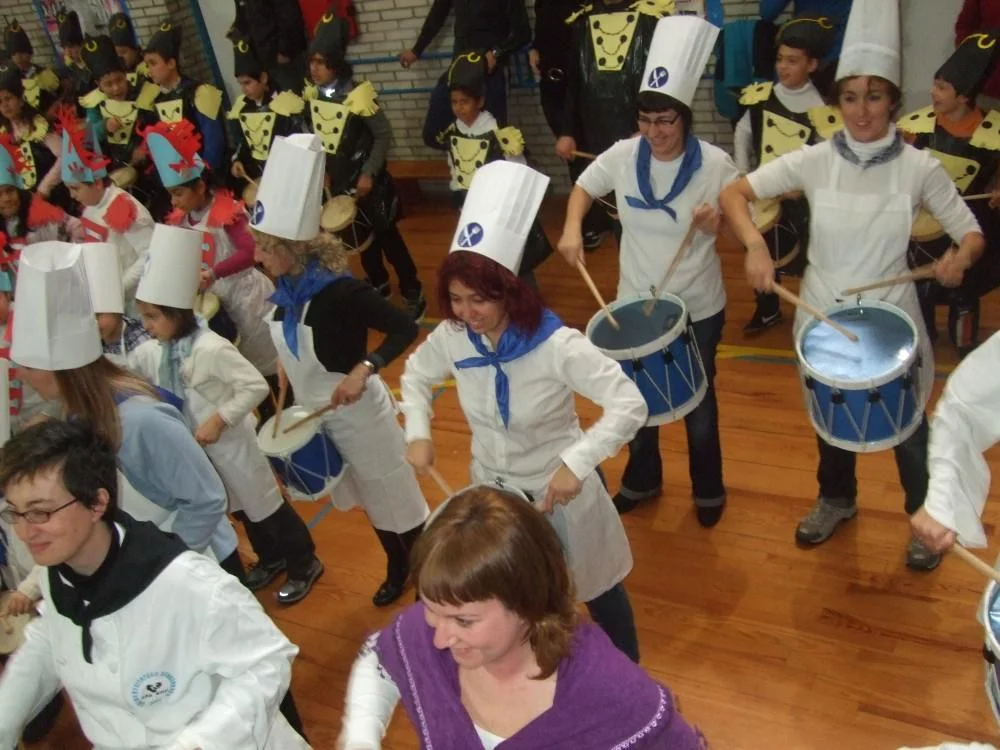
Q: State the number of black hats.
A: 11